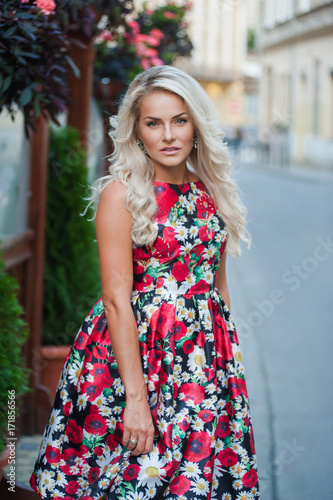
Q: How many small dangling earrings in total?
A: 2